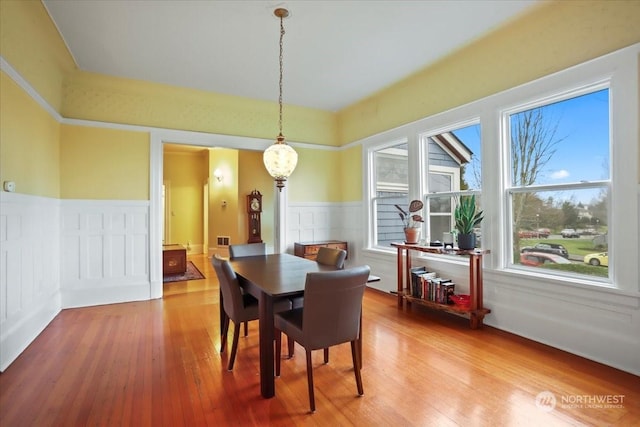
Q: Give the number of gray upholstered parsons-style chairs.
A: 4